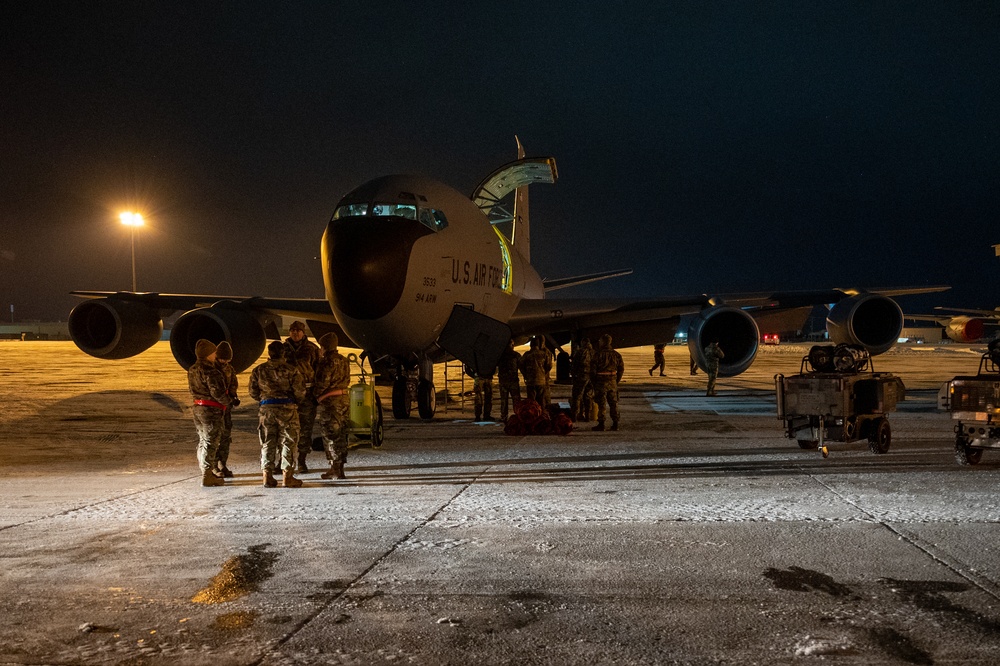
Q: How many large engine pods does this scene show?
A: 4